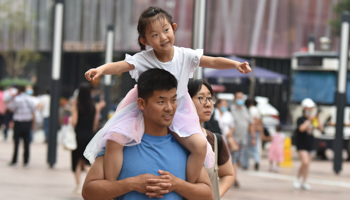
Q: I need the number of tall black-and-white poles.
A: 3